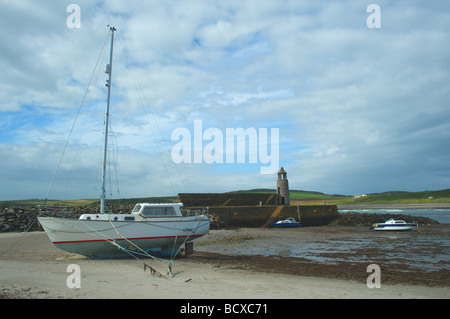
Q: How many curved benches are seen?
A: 0